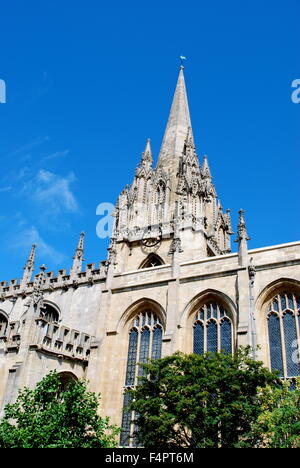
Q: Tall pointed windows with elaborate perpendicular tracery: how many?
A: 3